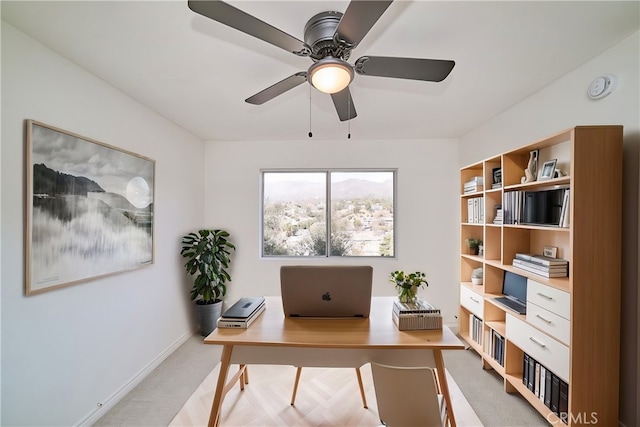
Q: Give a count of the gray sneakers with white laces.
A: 0